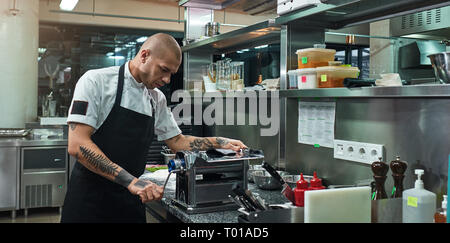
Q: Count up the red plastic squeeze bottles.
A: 2